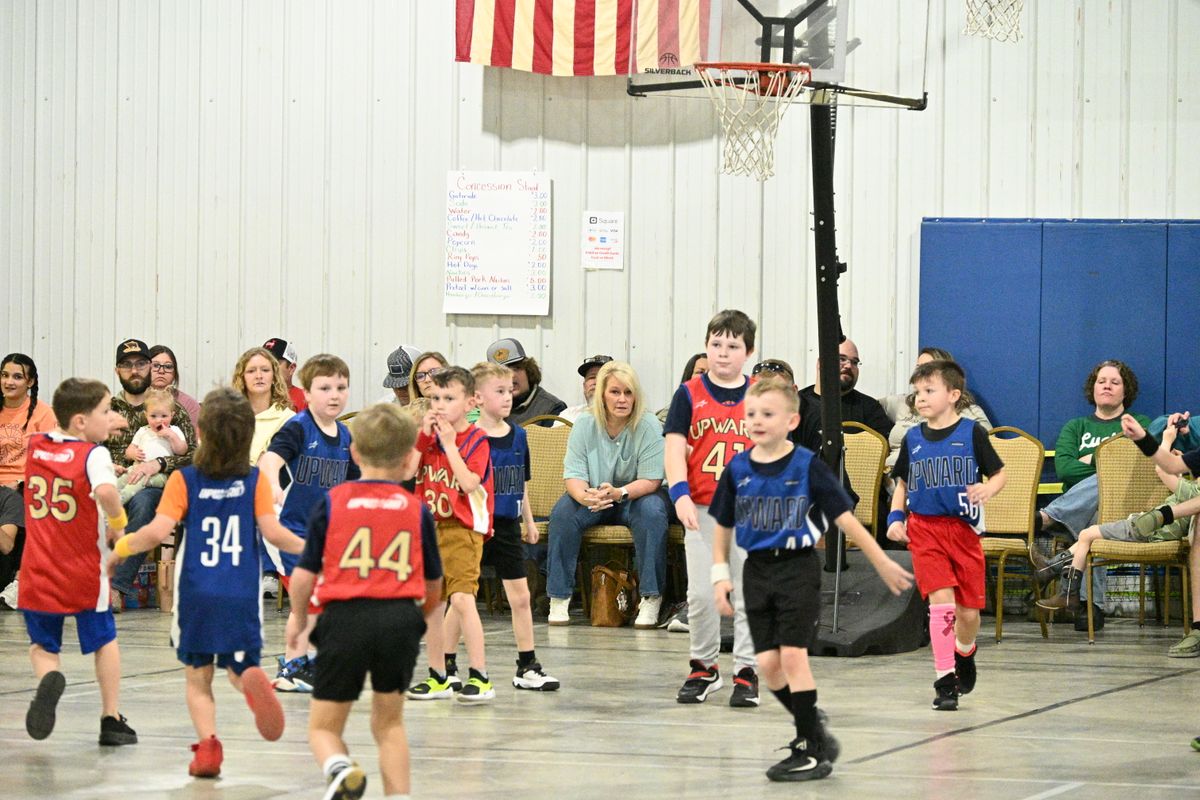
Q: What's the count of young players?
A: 9